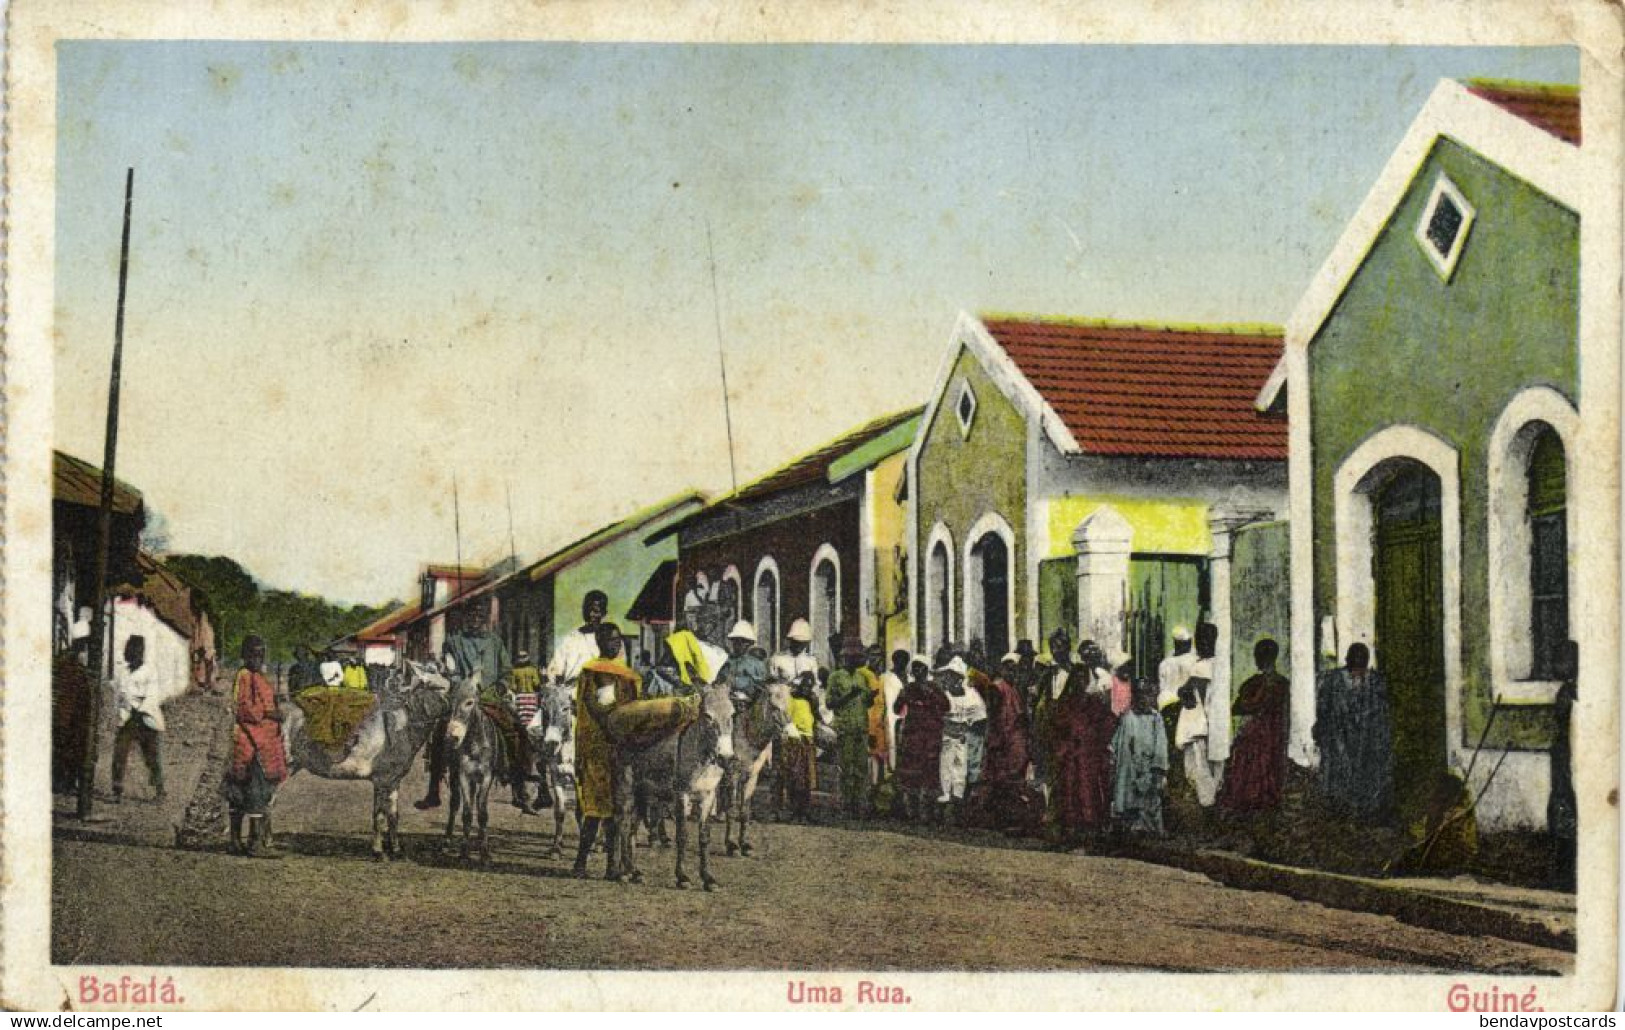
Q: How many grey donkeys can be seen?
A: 5